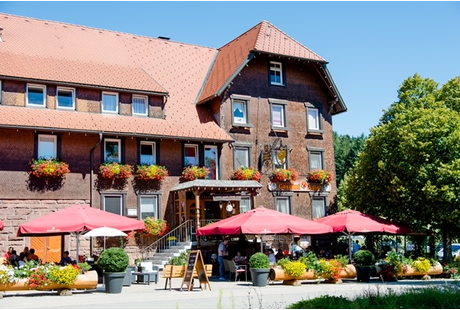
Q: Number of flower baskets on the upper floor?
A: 7